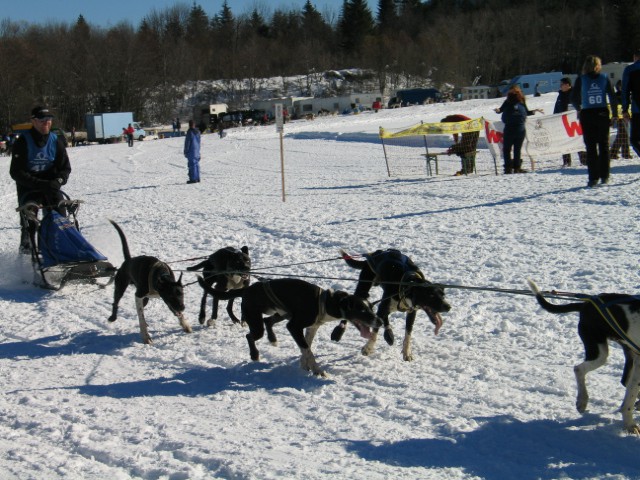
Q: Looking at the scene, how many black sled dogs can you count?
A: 5